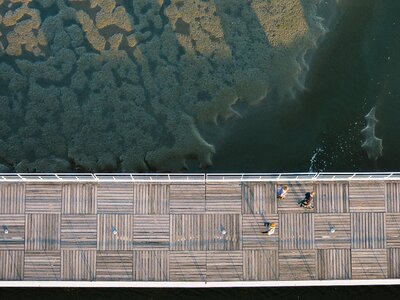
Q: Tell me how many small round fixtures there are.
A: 4